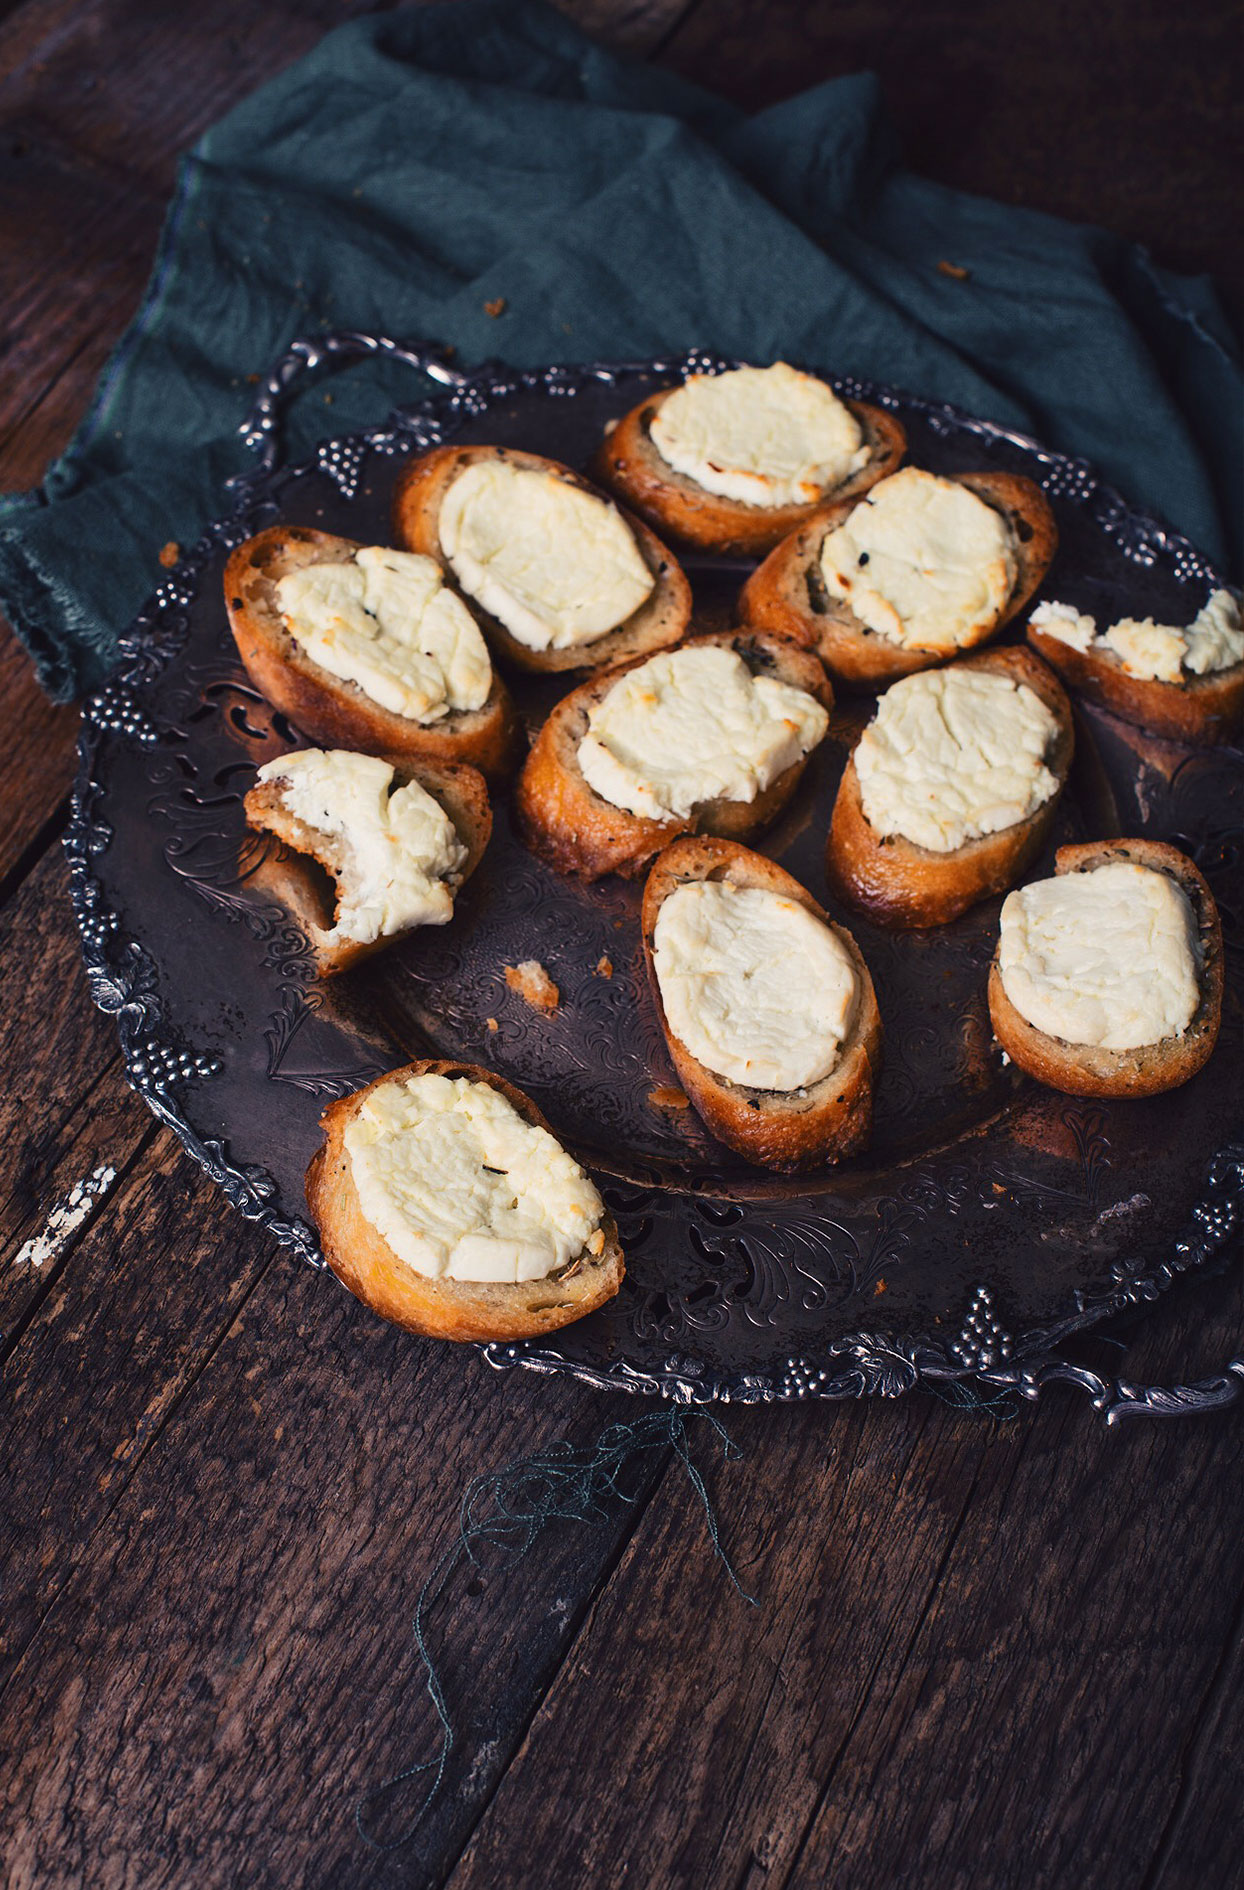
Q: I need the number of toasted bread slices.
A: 11